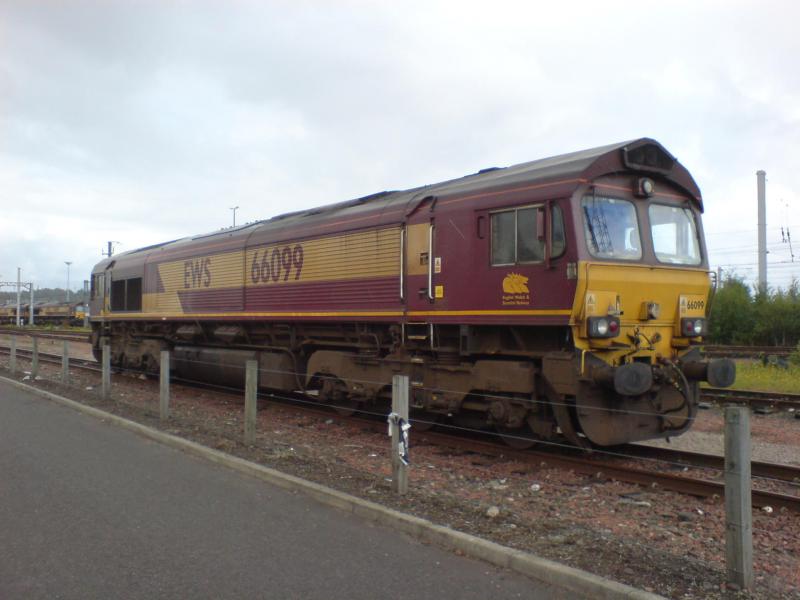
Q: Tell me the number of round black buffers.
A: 2